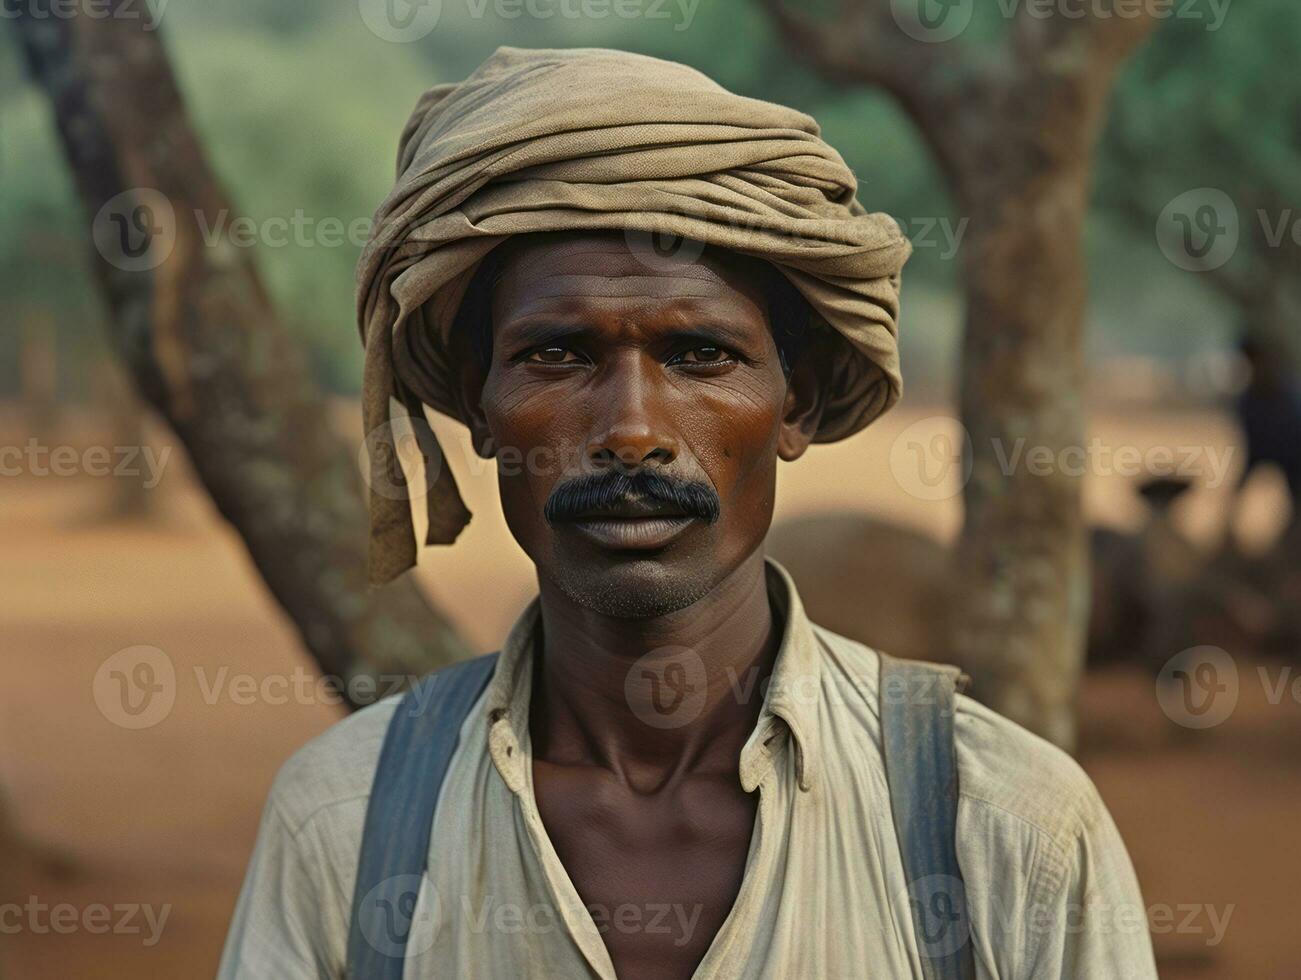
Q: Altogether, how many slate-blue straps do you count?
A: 2